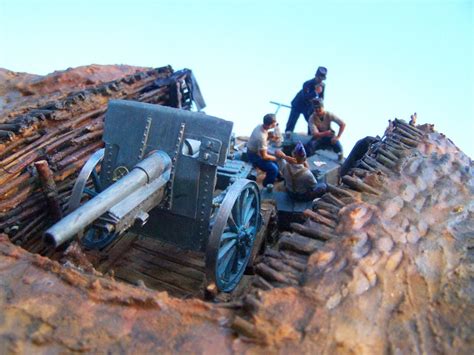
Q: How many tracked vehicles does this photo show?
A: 0